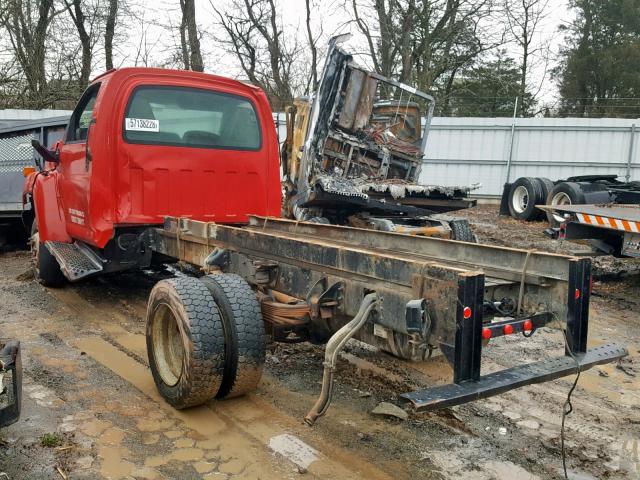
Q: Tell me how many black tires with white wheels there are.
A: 2